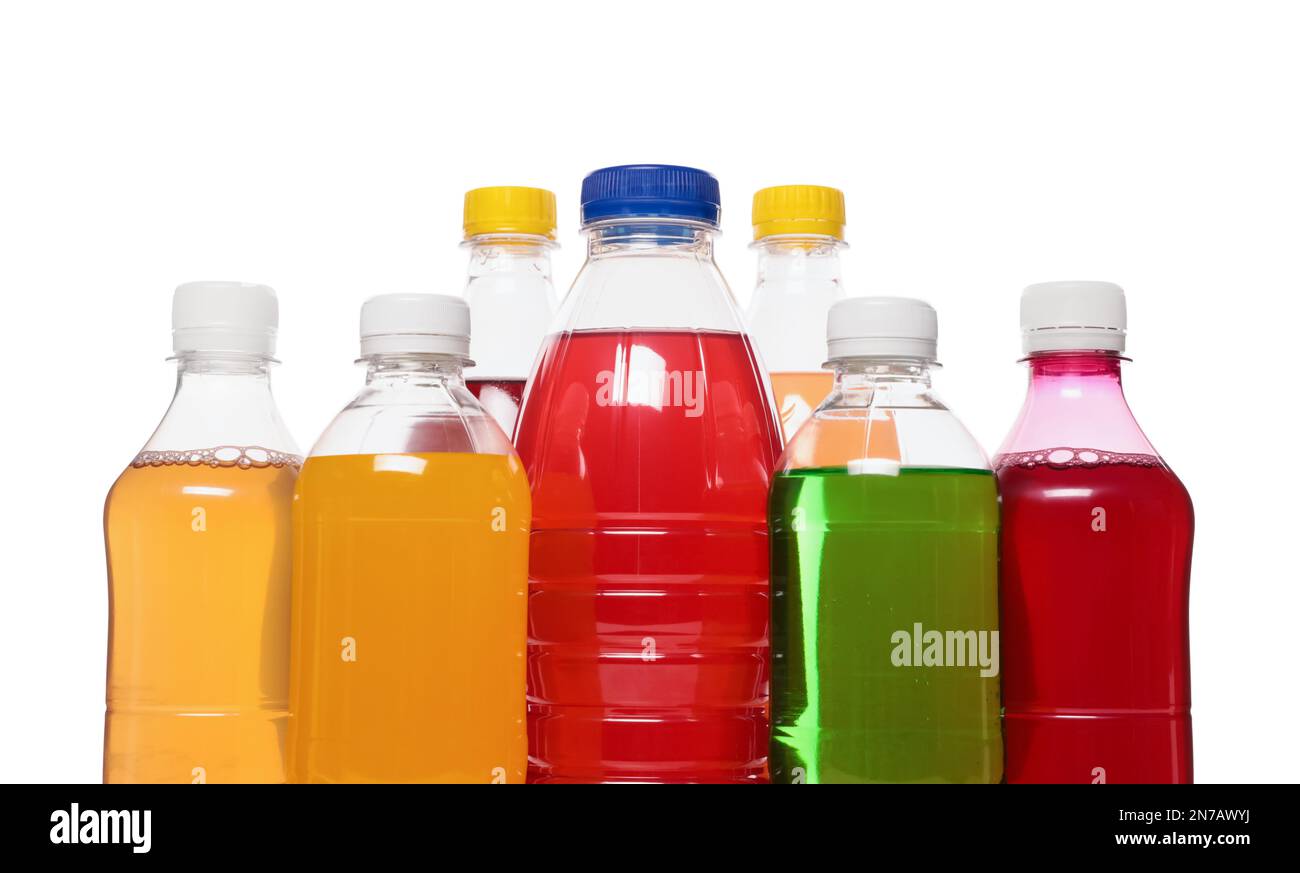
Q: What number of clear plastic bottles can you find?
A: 7